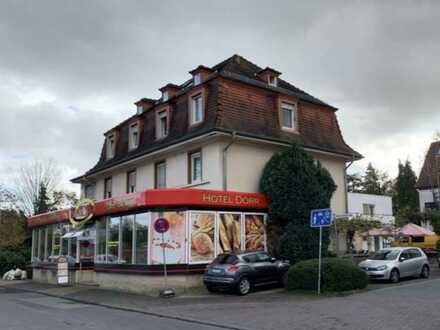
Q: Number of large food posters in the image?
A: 4